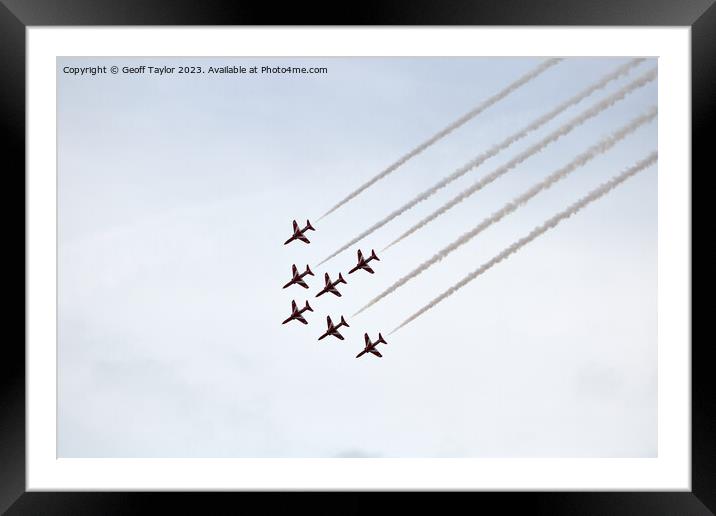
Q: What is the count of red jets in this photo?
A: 7